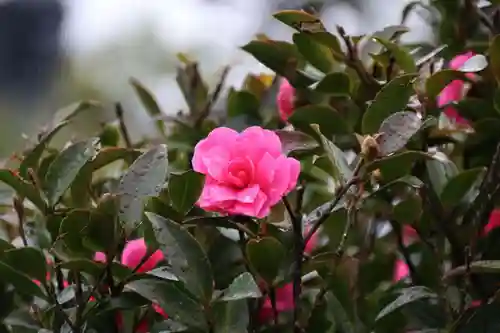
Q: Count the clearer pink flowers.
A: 1